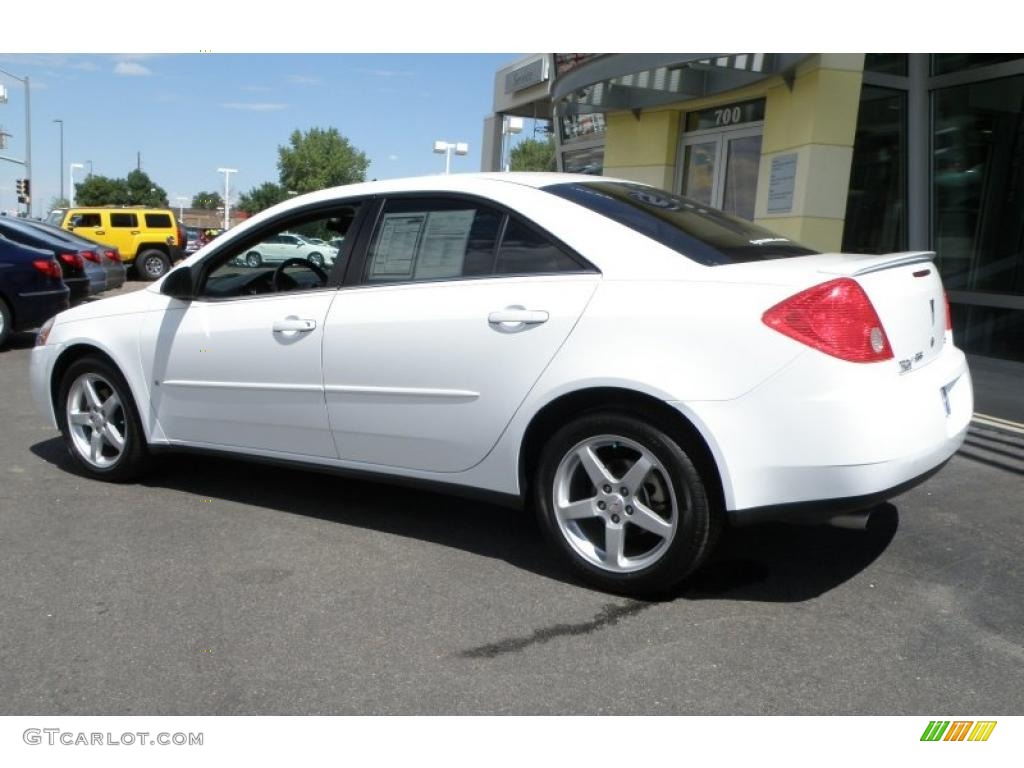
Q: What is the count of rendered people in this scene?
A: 0